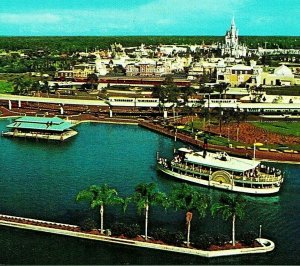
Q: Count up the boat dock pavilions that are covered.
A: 1